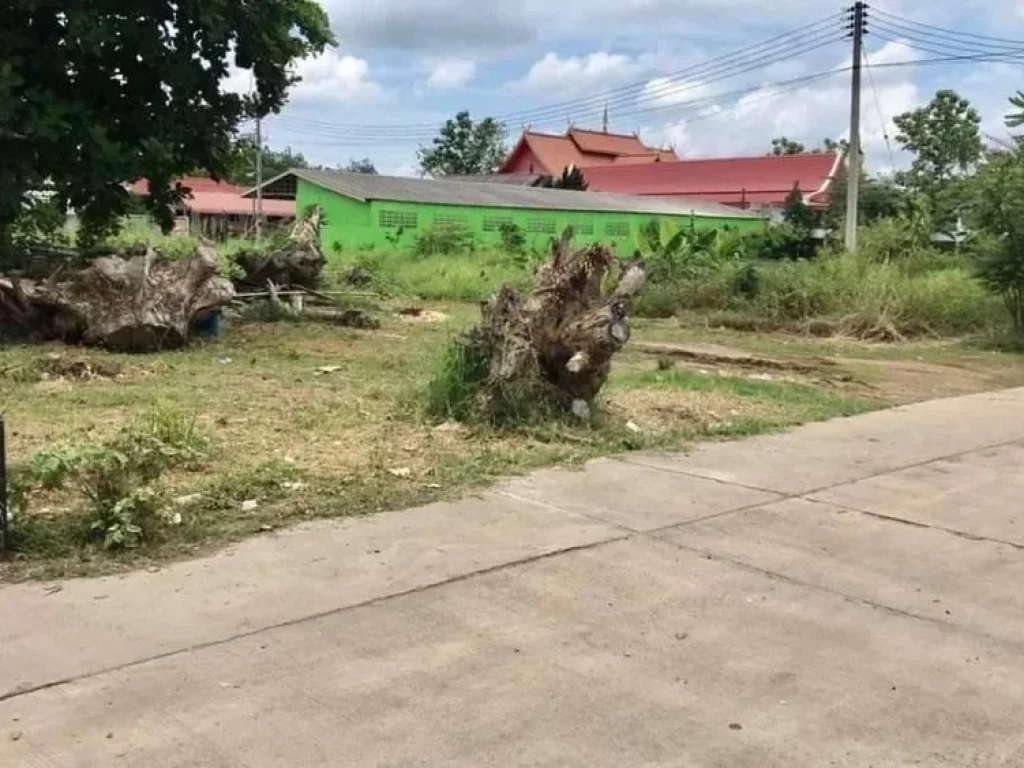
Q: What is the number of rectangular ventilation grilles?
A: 6